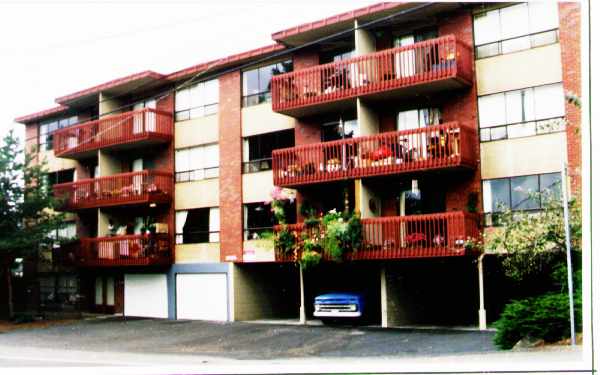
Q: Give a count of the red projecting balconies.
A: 6